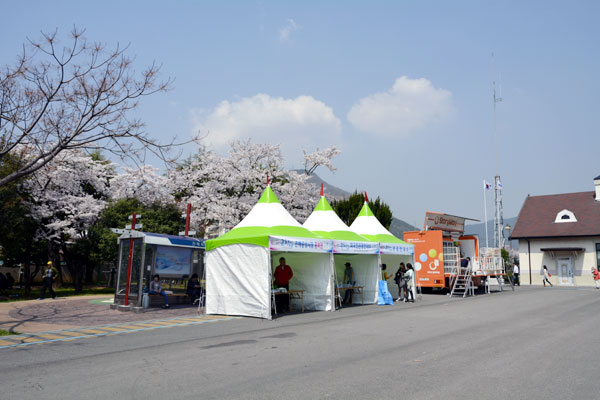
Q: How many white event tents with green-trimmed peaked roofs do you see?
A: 3